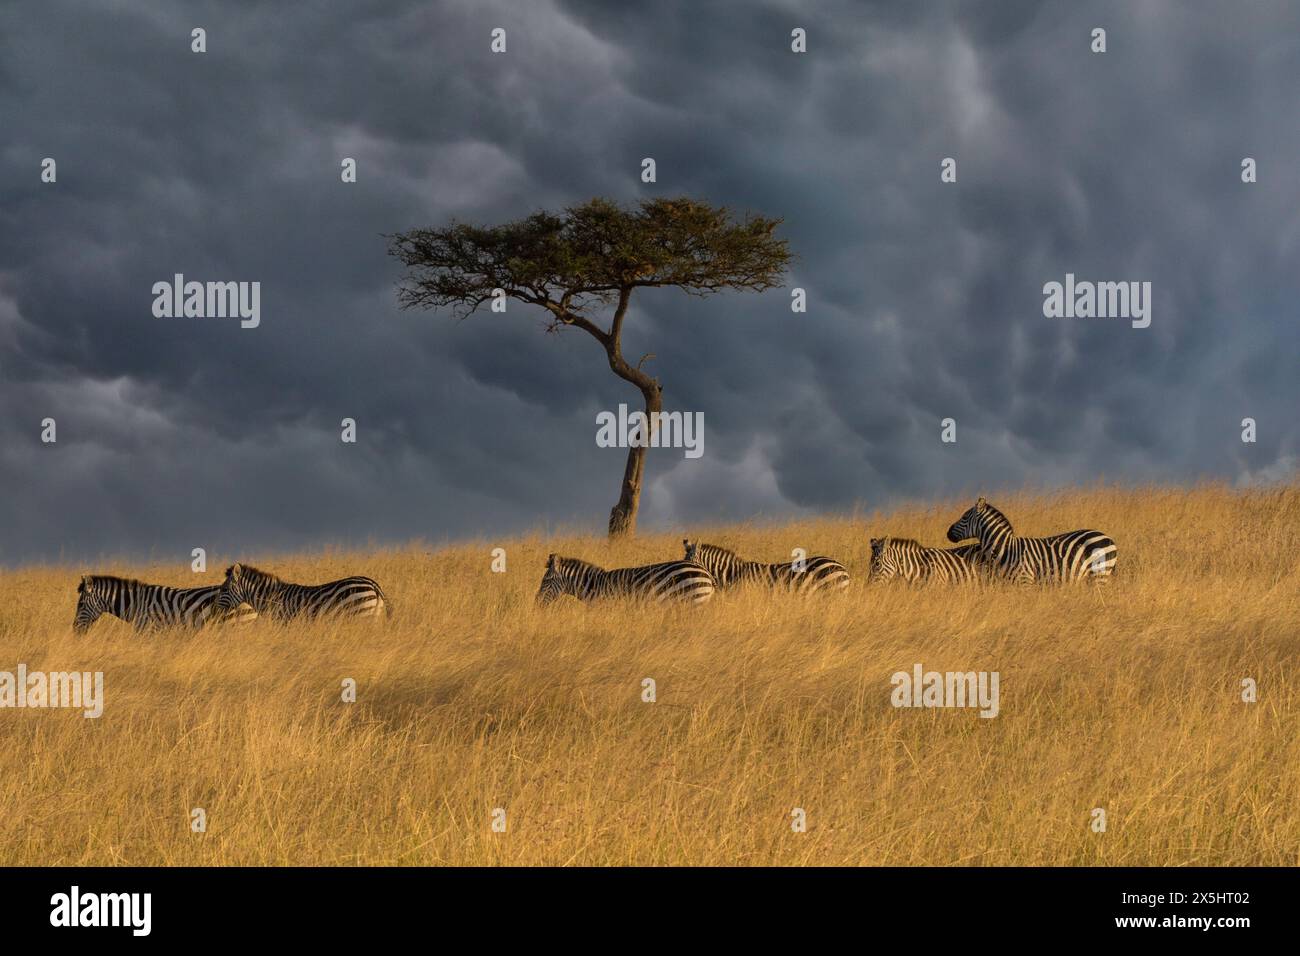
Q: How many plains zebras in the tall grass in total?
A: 6